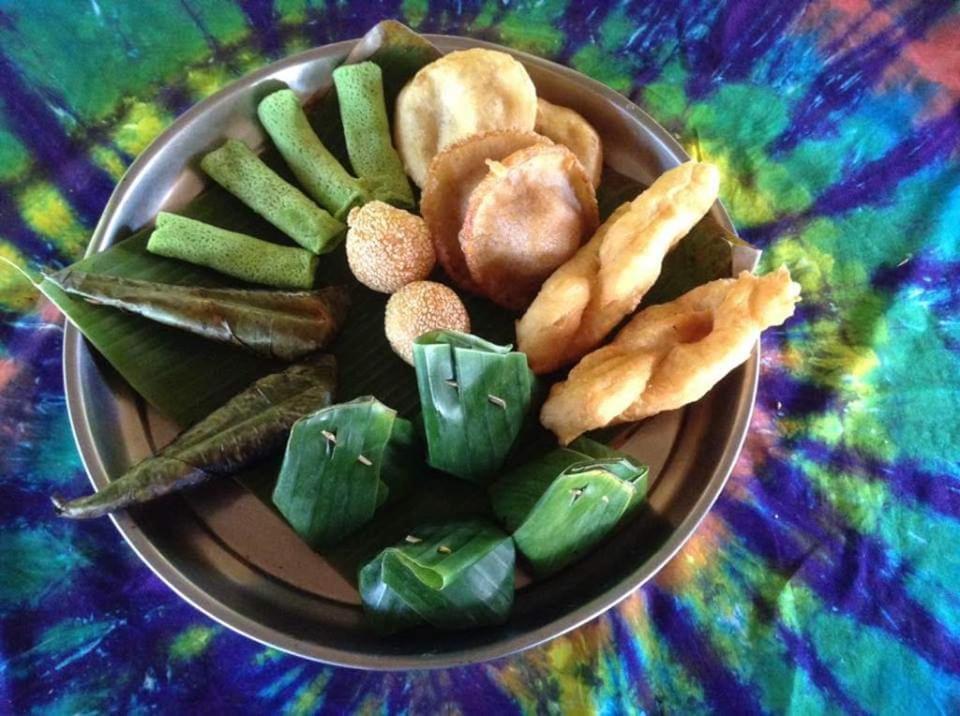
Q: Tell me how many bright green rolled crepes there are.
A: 4